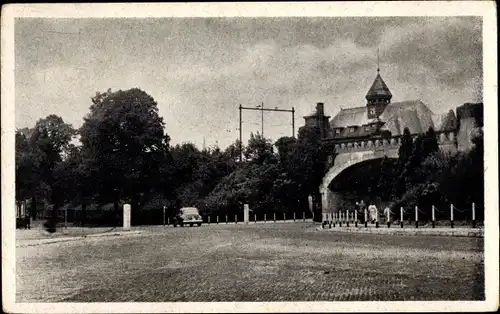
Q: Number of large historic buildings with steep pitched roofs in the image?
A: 1